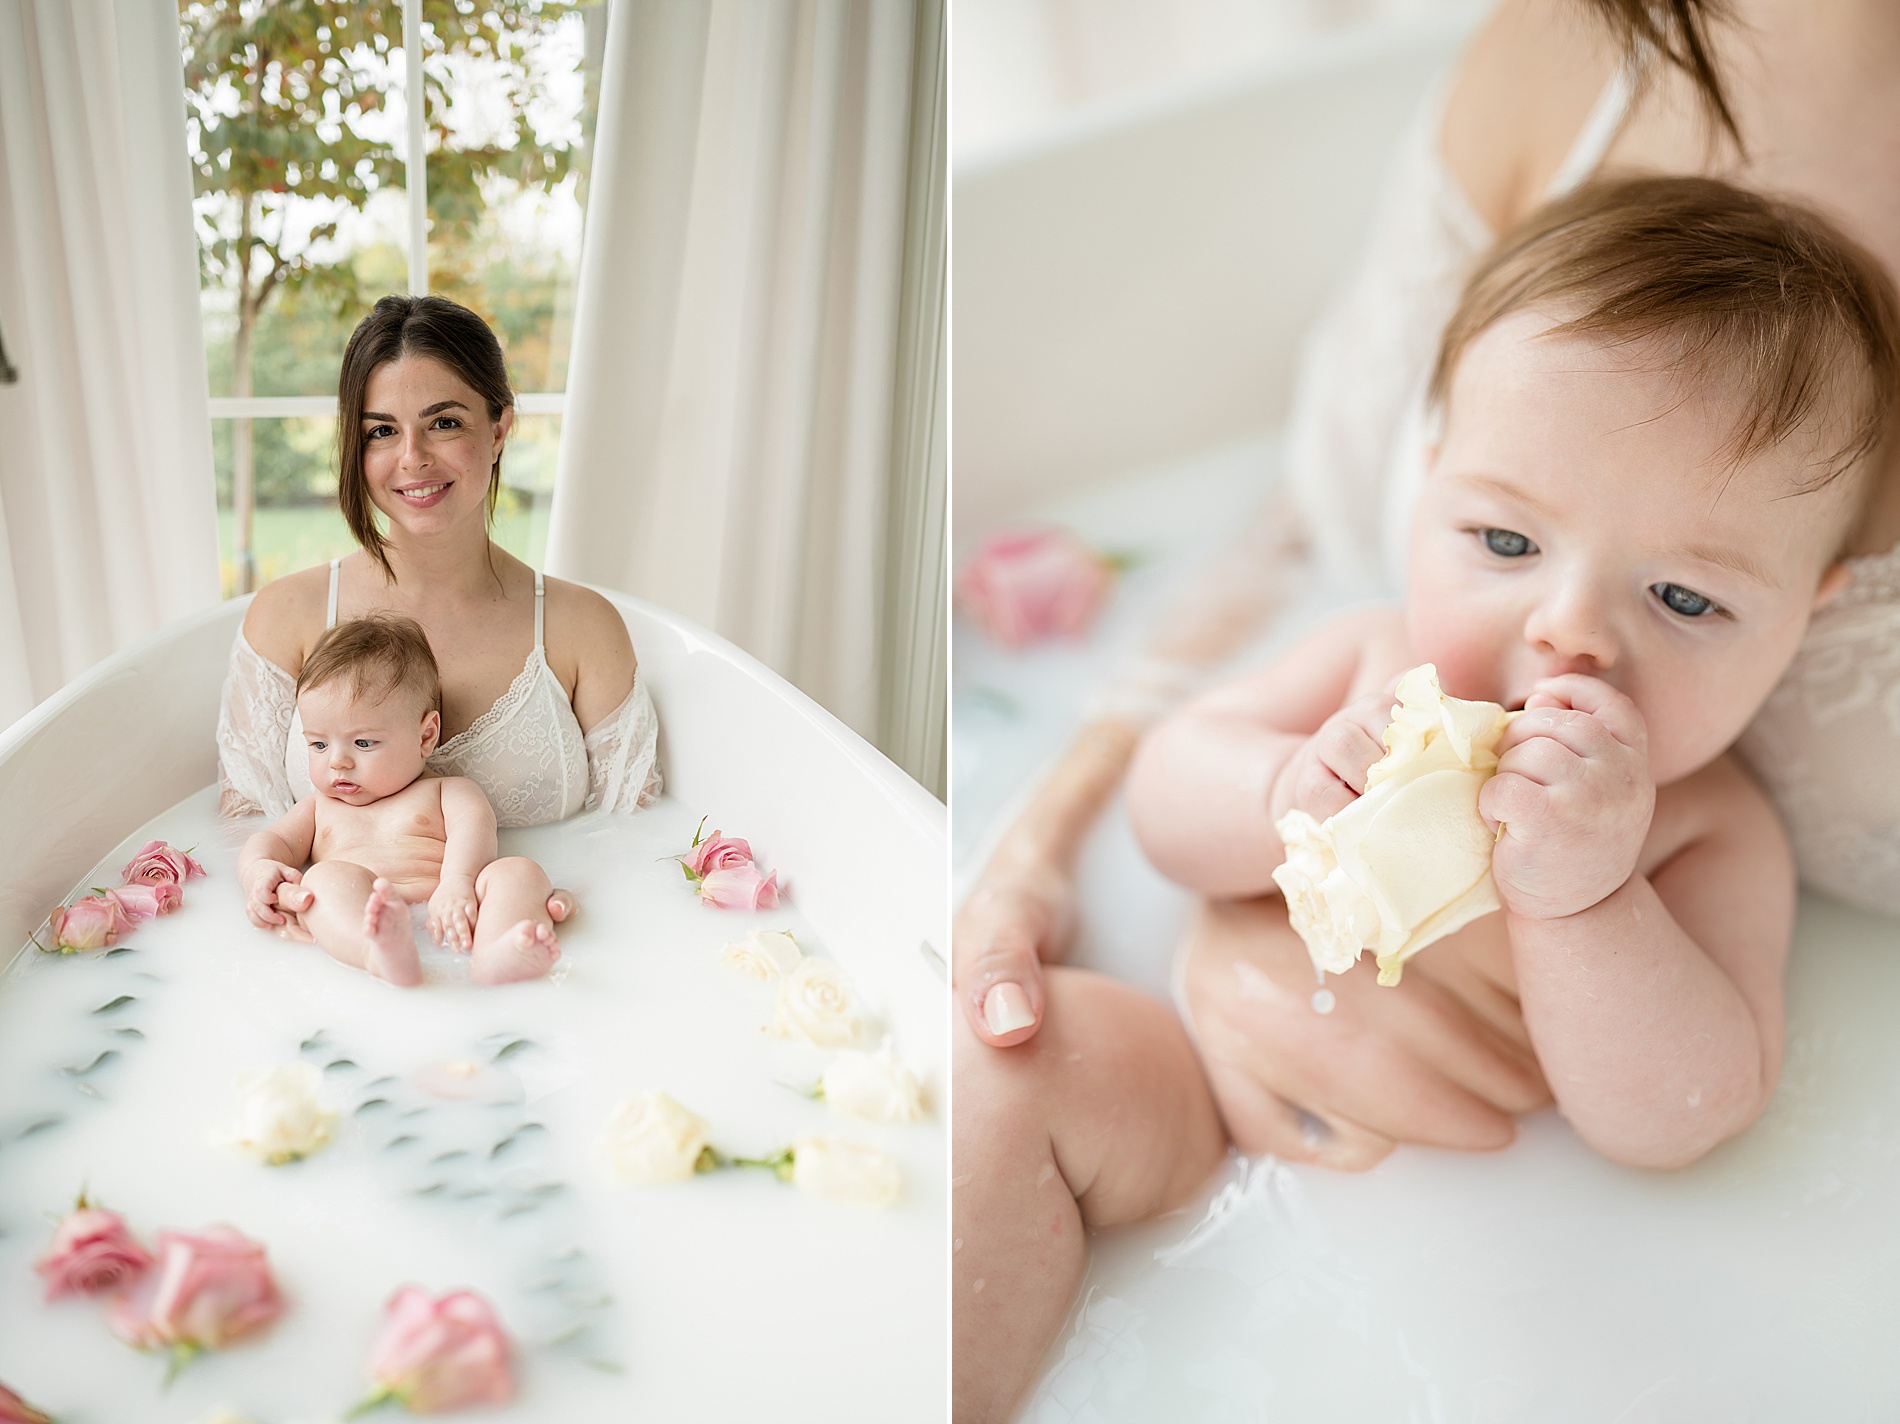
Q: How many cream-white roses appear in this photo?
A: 7